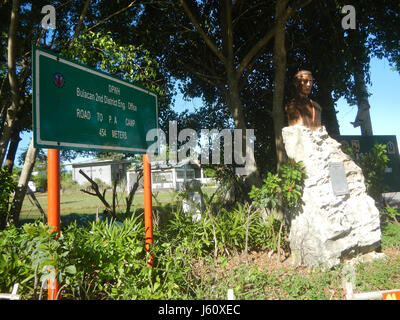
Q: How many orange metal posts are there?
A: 2